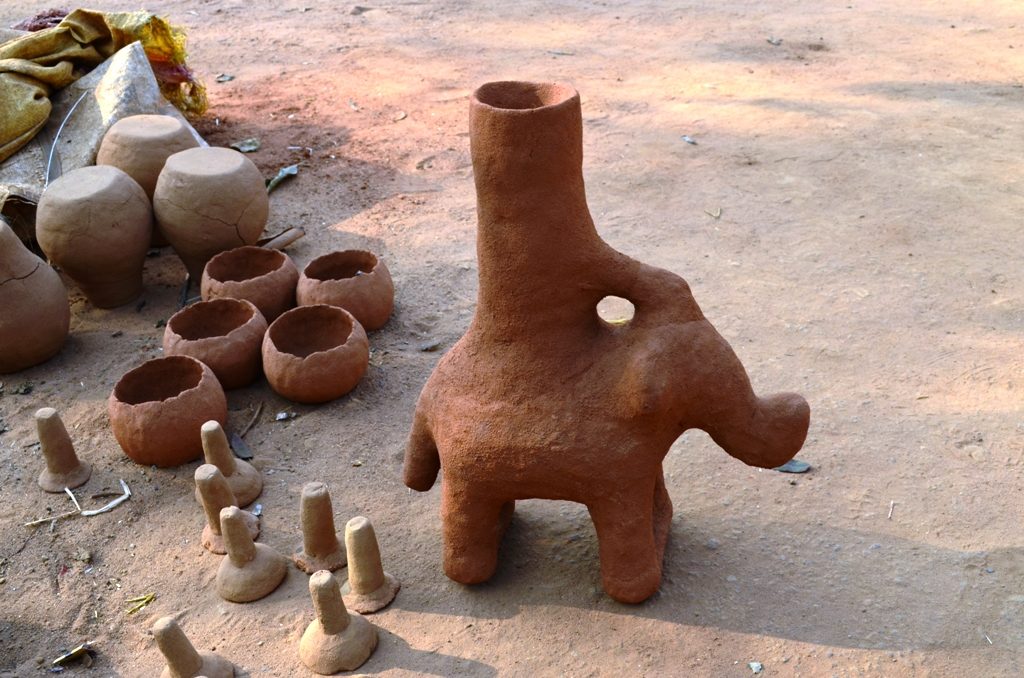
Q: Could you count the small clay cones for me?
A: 8